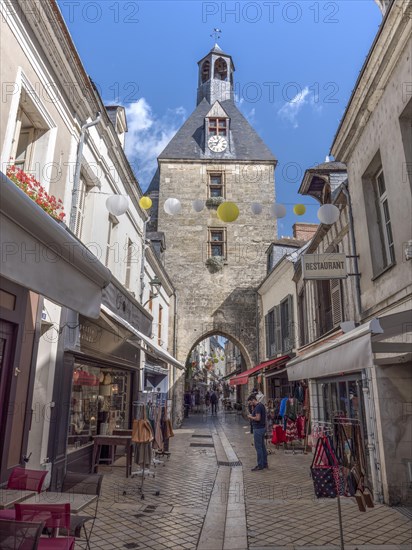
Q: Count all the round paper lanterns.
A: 9